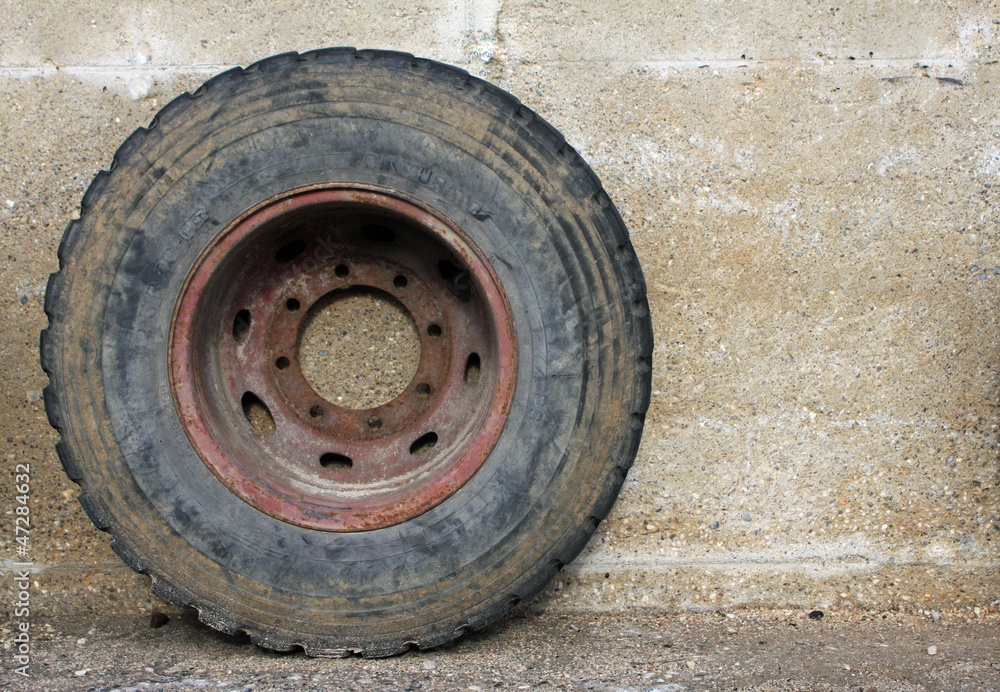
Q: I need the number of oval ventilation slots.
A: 8